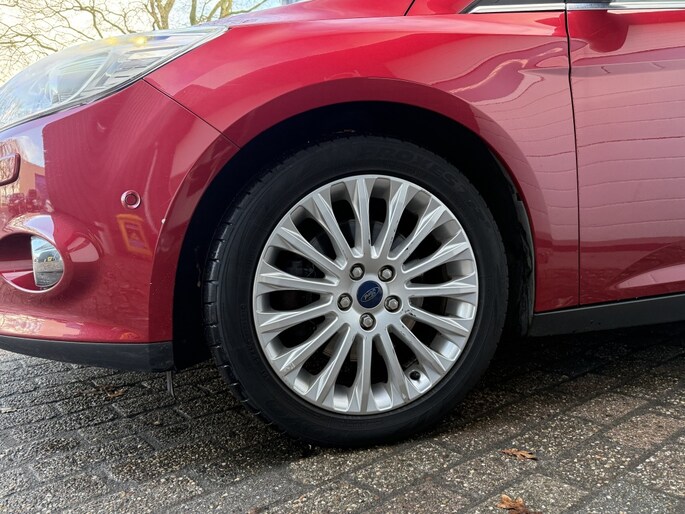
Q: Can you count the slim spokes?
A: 15